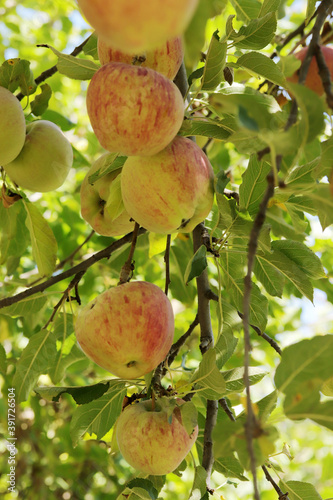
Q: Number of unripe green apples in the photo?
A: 2